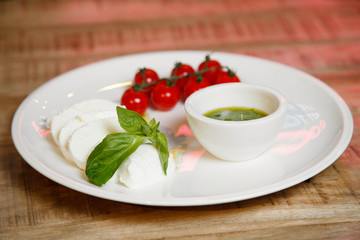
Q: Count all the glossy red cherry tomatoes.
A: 7